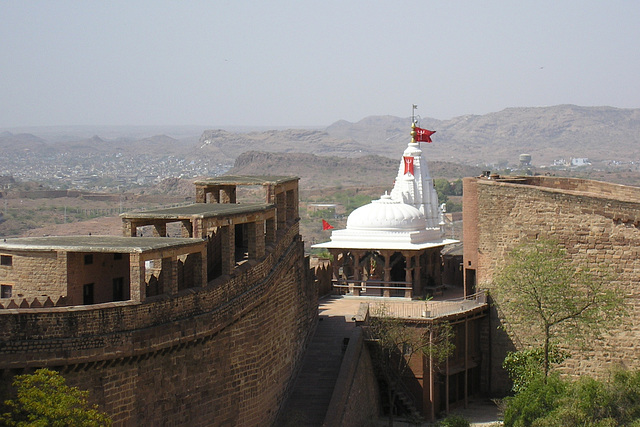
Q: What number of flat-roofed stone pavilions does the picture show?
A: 3